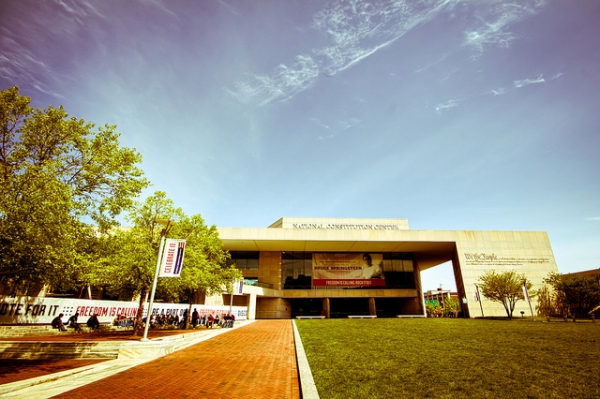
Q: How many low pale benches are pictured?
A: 3